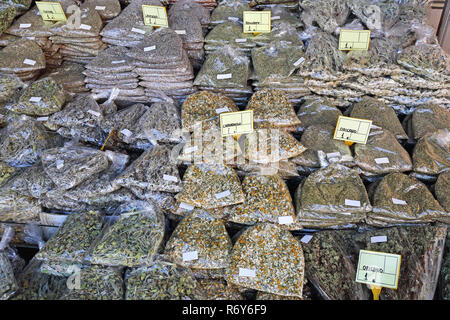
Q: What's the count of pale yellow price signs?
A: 7